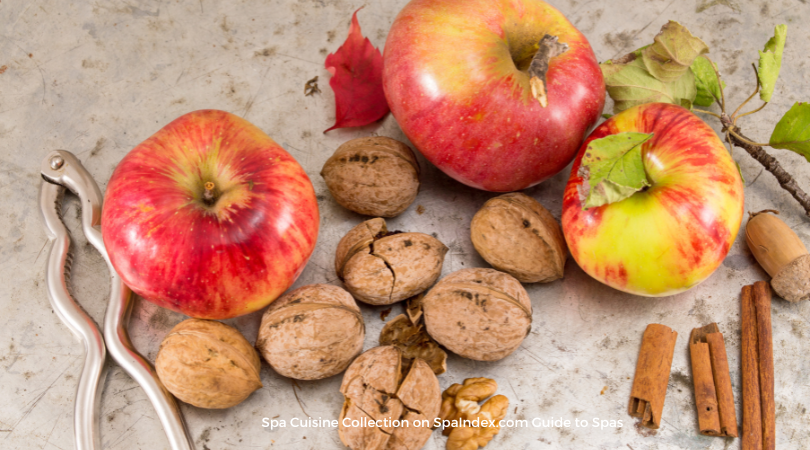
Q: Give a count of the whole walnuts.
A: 5